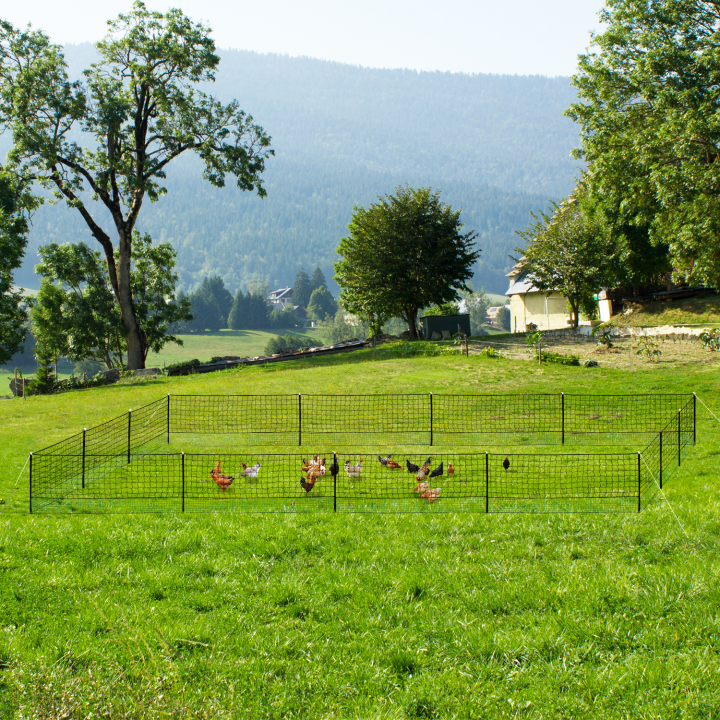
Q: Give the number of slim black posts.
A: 14